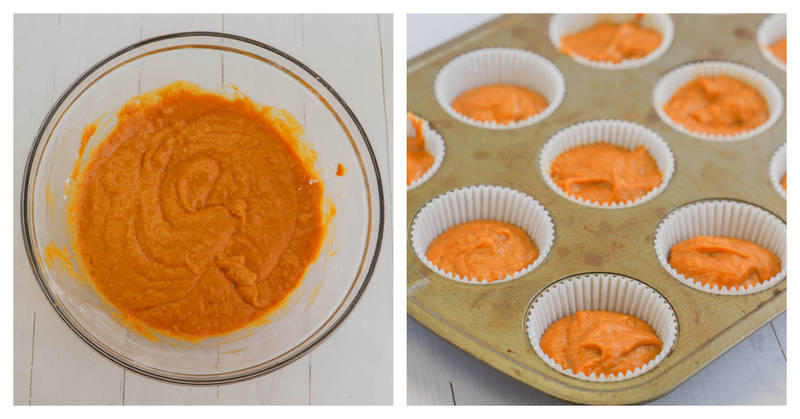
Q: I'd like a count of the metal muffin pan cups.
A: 10